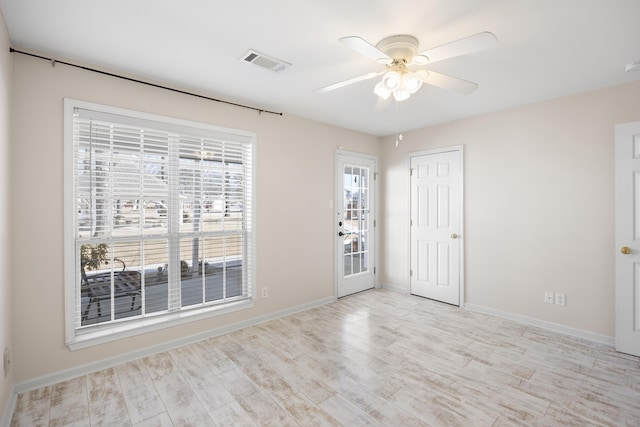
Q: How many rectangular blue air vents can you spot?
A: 0